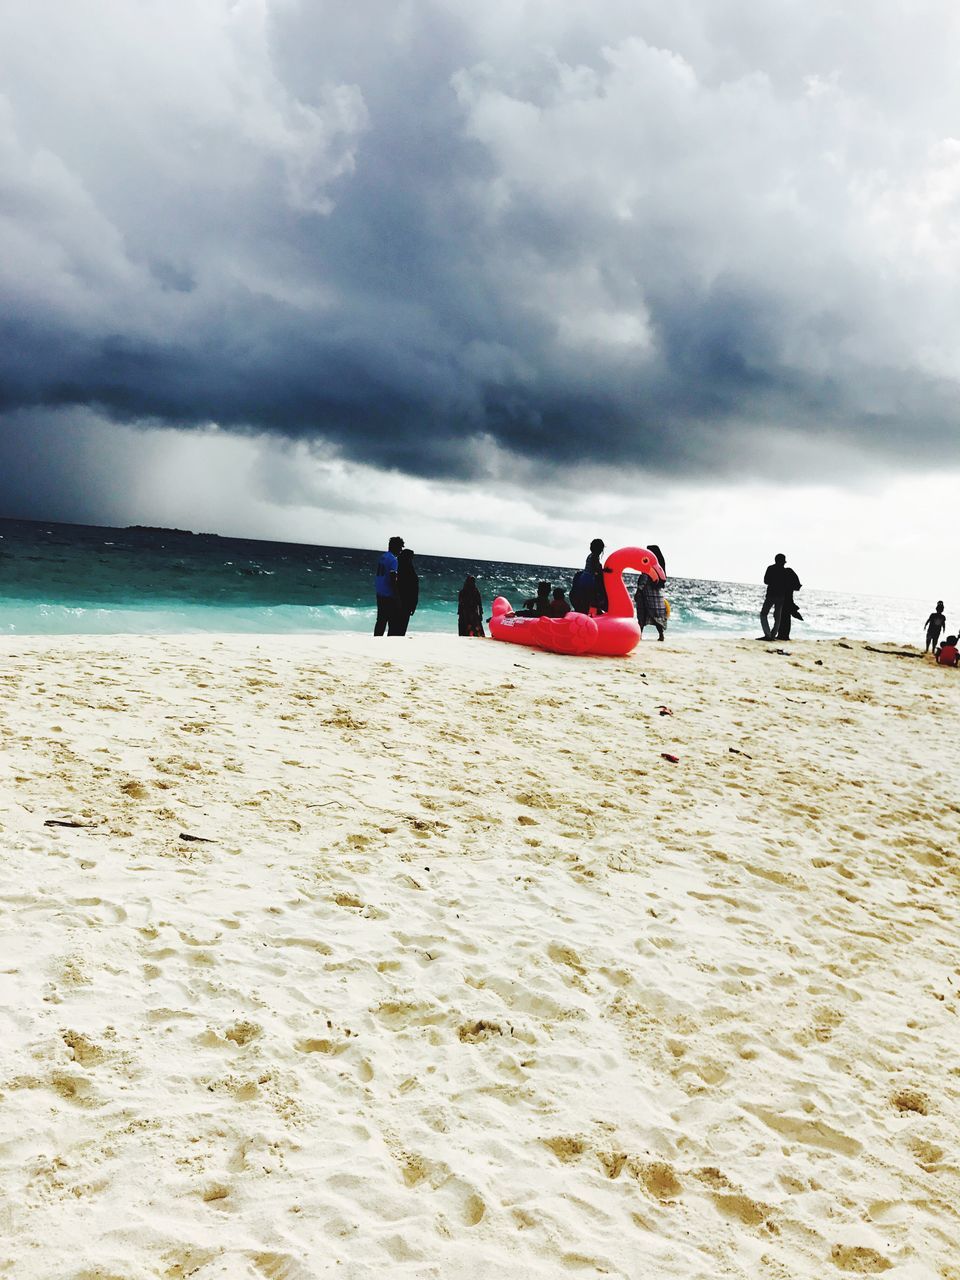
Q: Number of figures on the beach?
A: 11